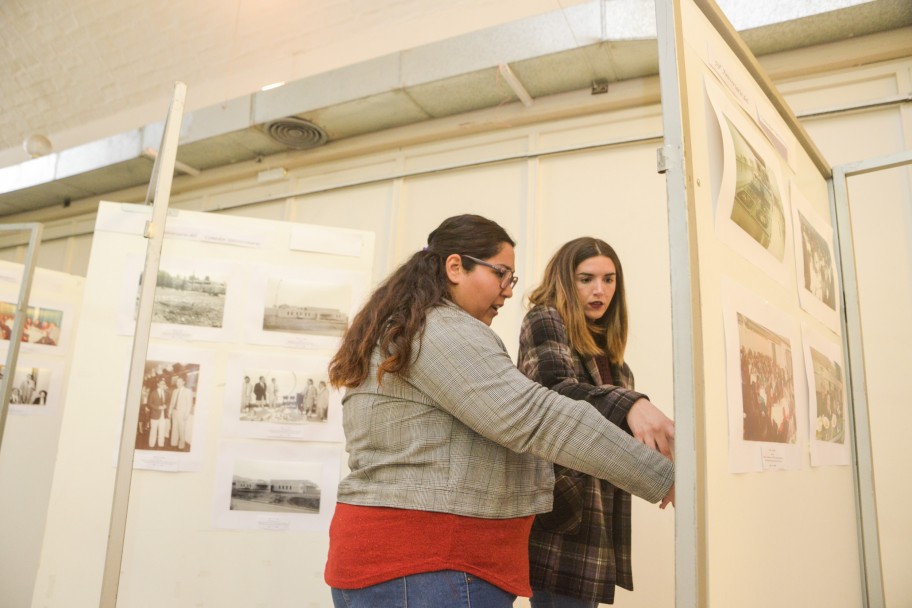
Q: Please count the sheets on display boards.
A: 11